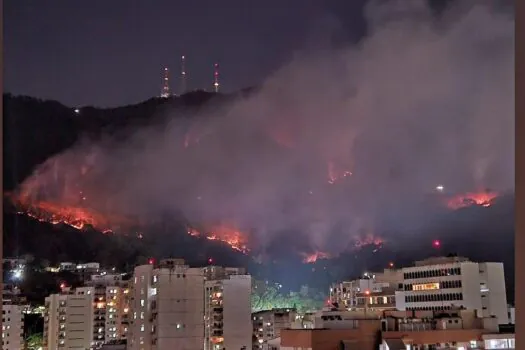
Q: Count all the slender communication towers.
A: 3